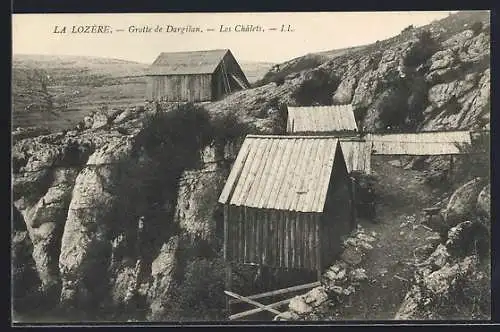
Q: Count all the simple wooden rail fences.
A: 1